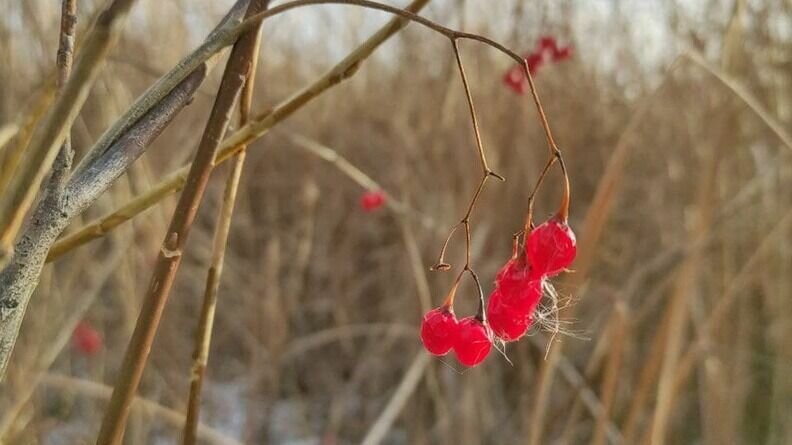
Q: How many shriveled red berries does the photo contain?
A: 5